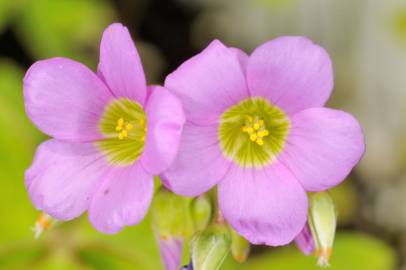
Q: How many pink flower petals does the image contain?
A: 10